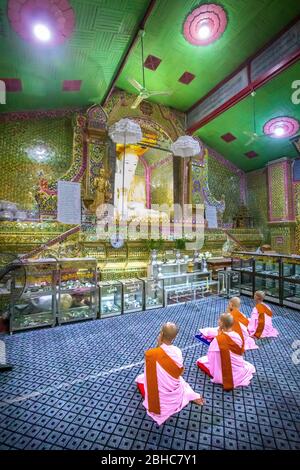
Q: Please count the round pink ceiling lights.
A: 3